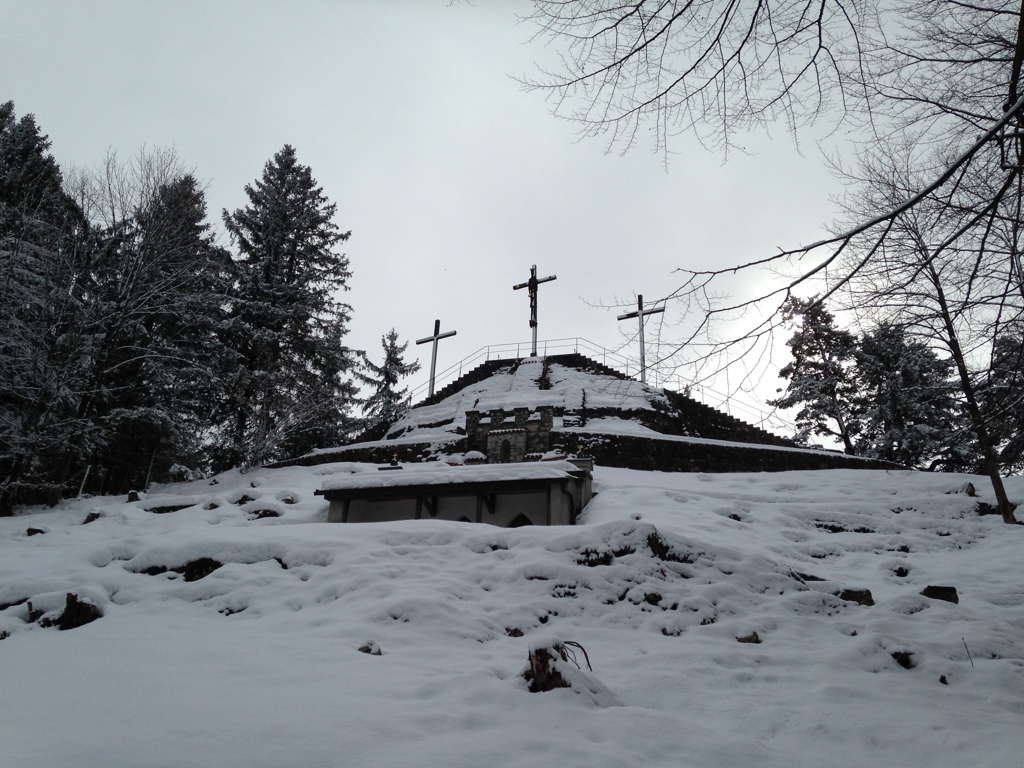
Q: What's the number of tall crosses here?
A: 3